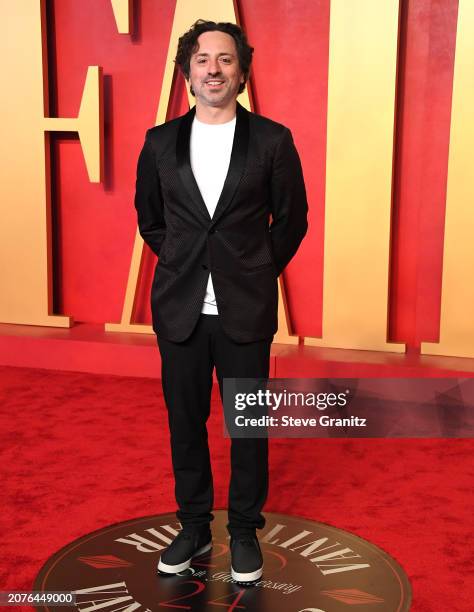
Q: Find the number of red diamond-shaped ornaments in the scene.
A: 2